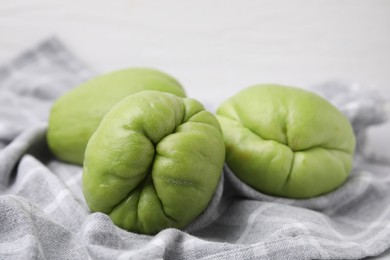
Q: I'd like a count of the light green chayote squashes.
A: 3